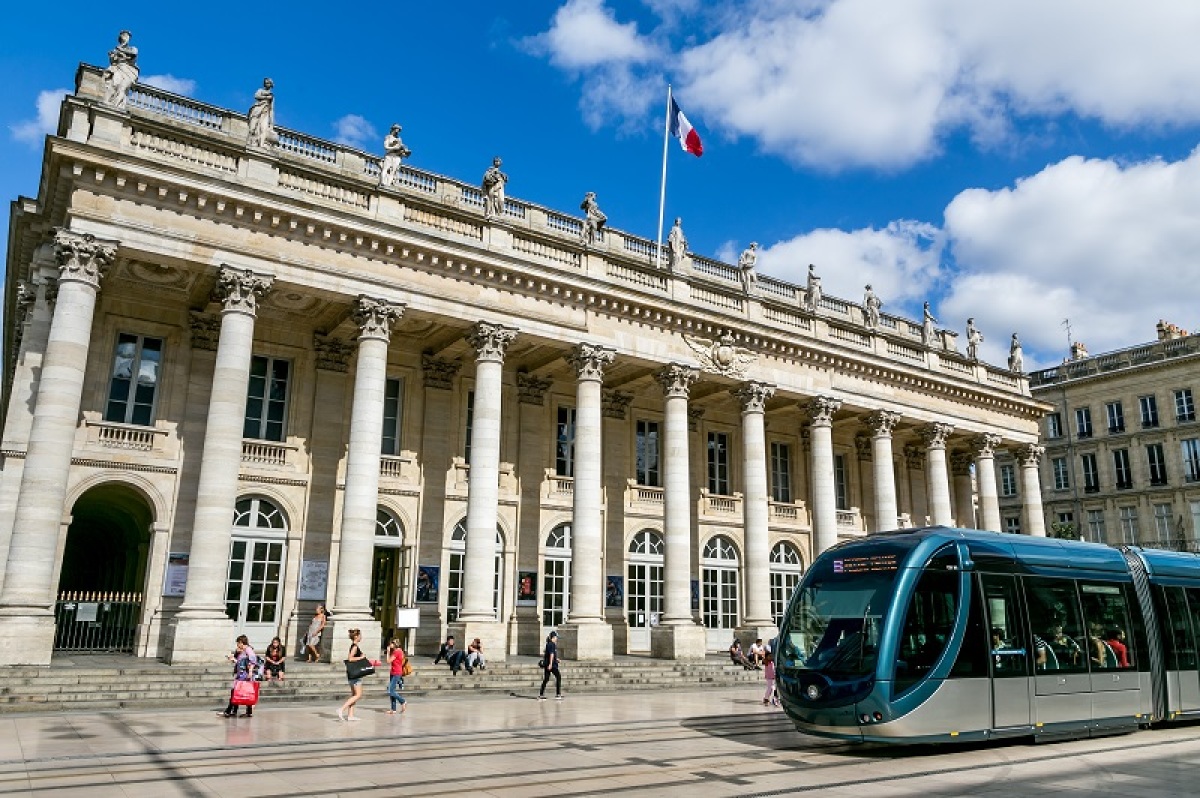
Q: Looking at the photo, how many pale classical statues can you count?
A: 12